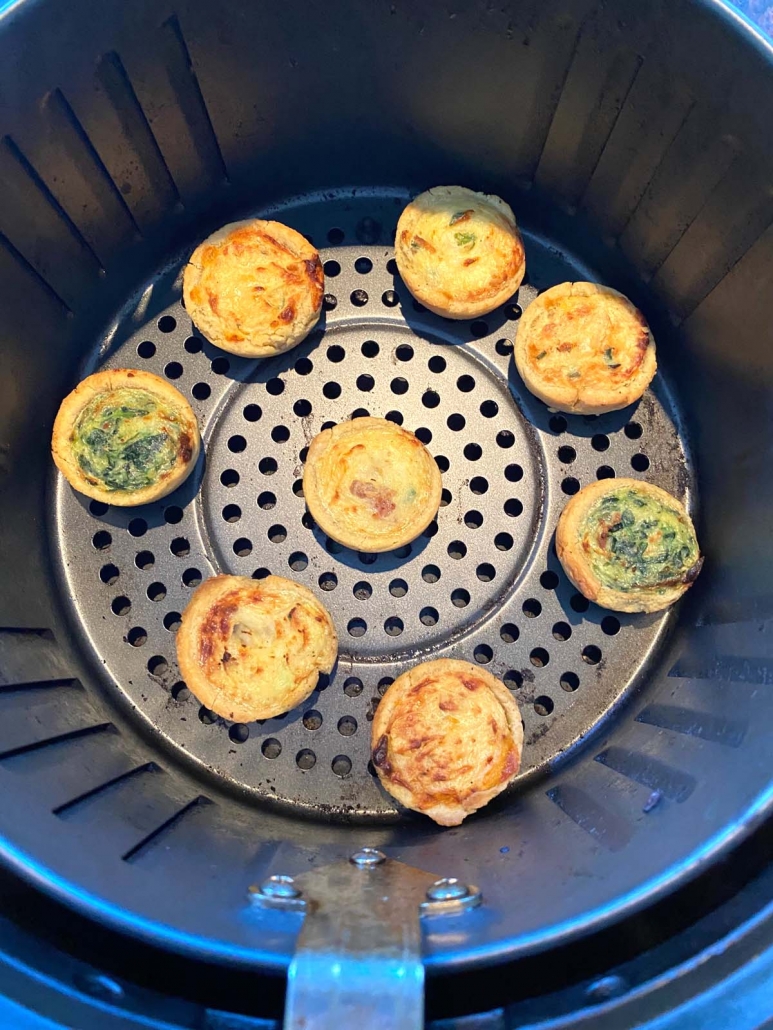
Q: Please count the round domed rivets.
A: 3